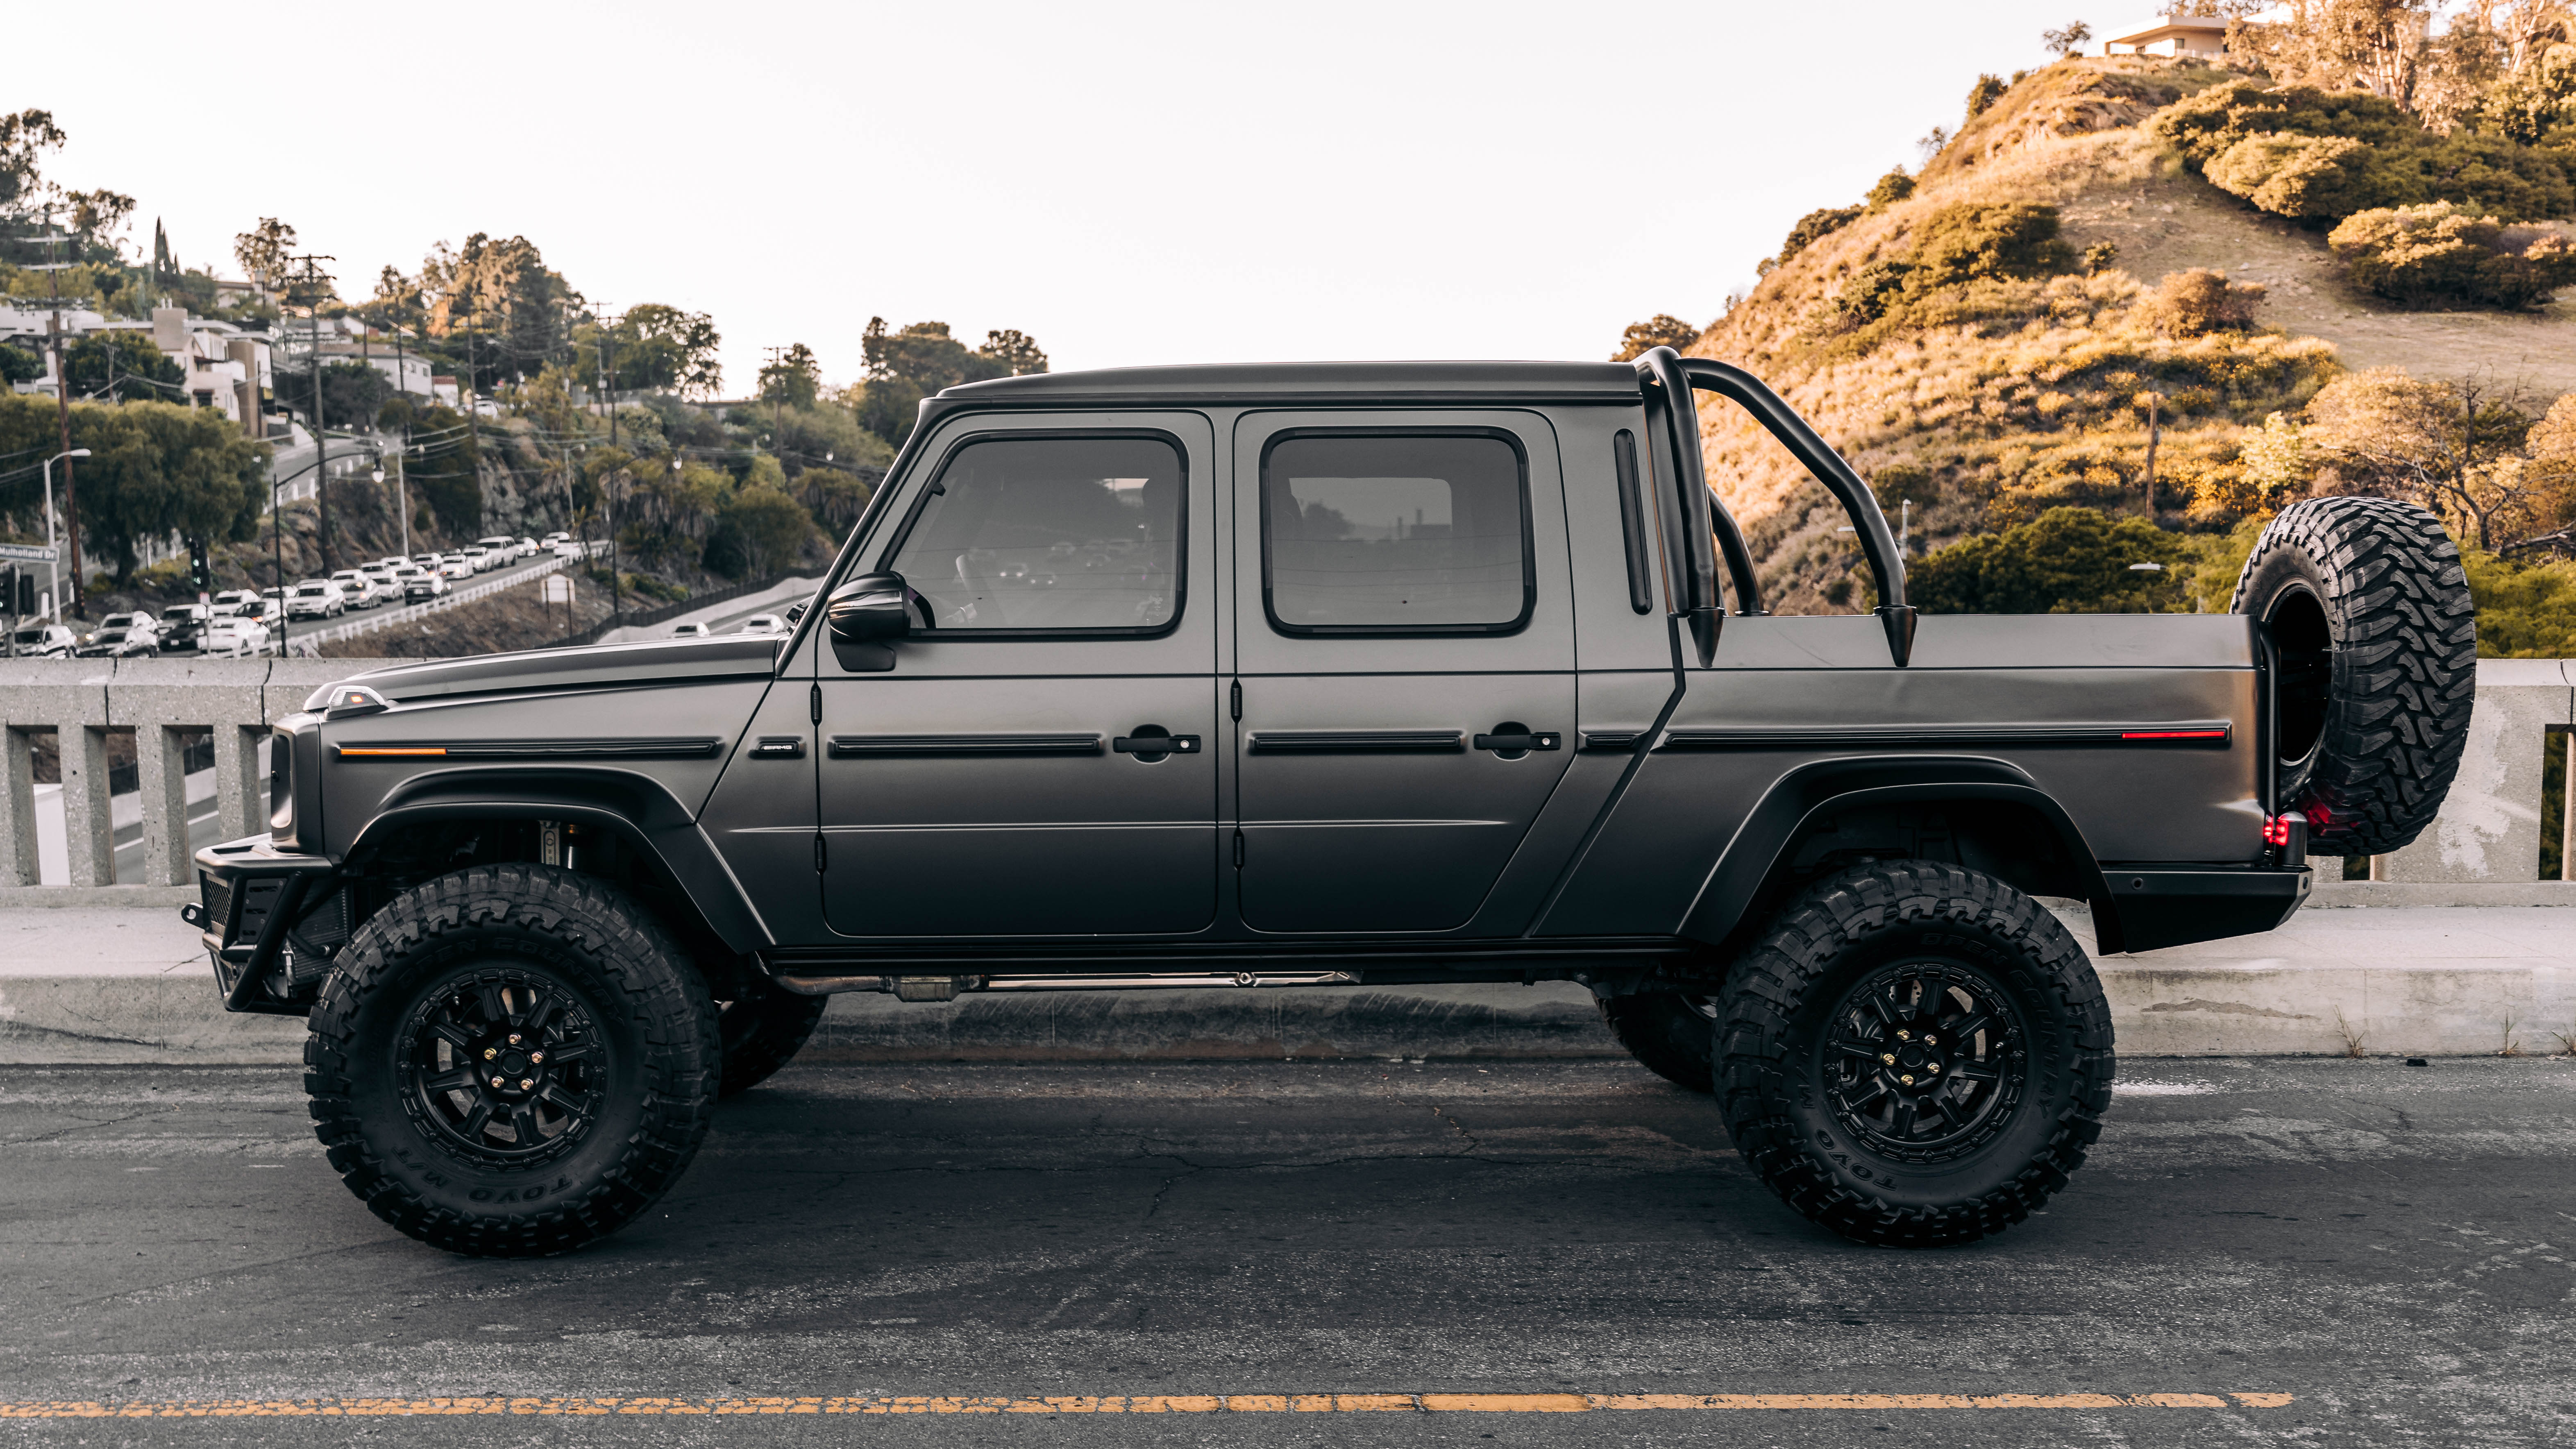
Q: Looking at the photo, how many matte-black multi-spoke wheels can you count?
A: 2